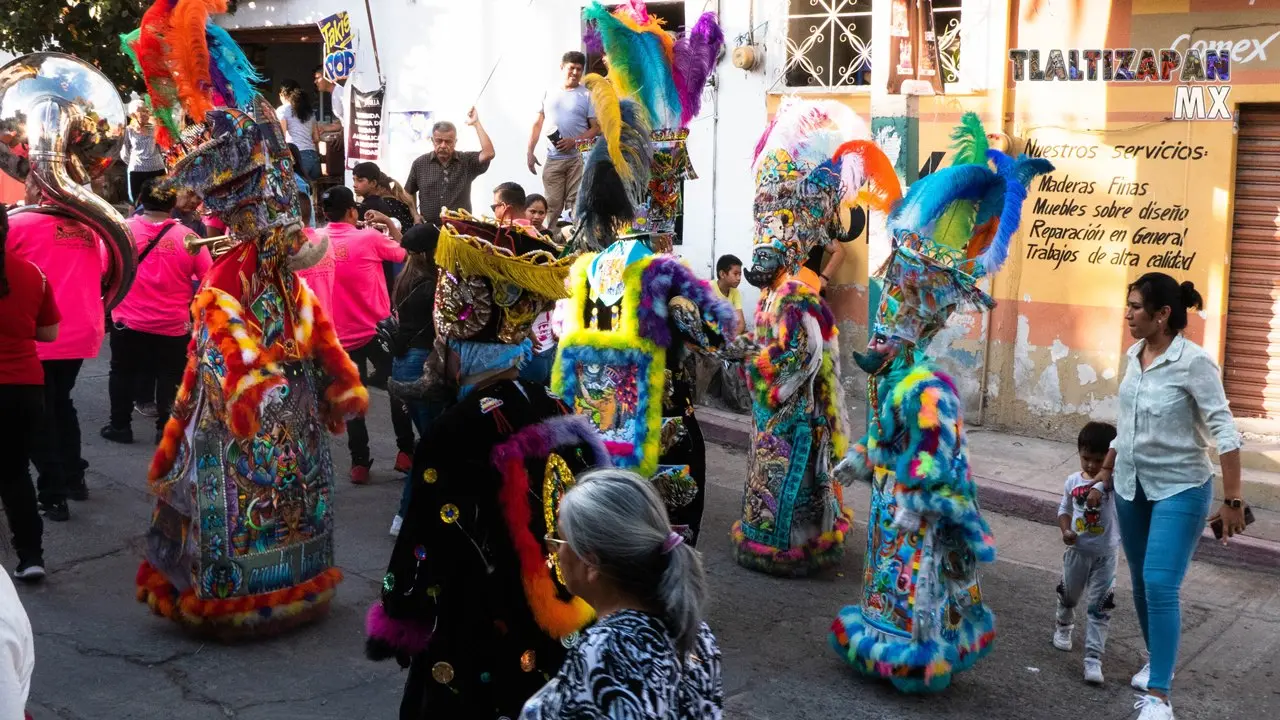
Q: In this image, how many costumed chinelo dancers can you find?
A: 5